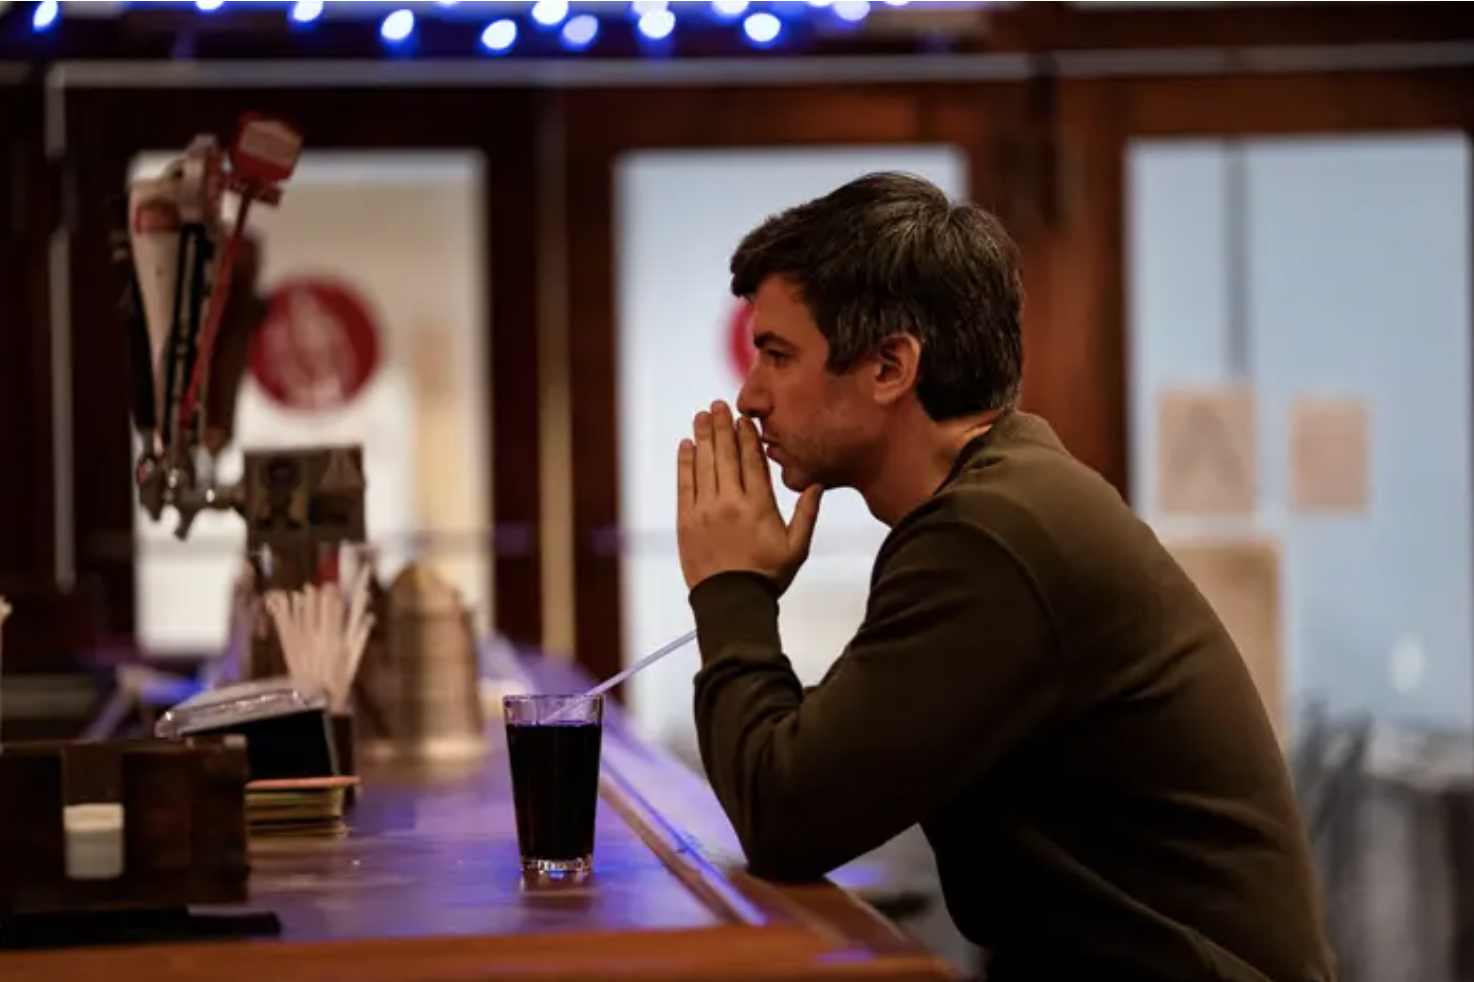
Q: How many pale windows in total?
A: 3